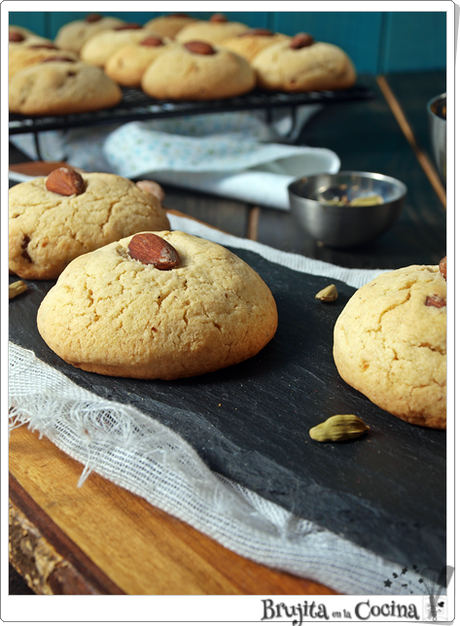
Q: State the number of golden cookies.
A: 14